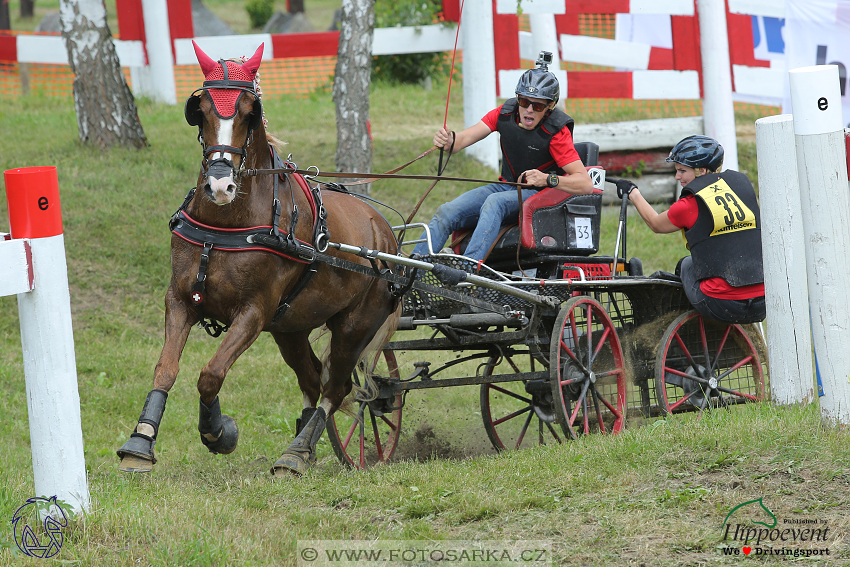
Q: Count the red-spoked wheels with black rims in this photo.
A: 4